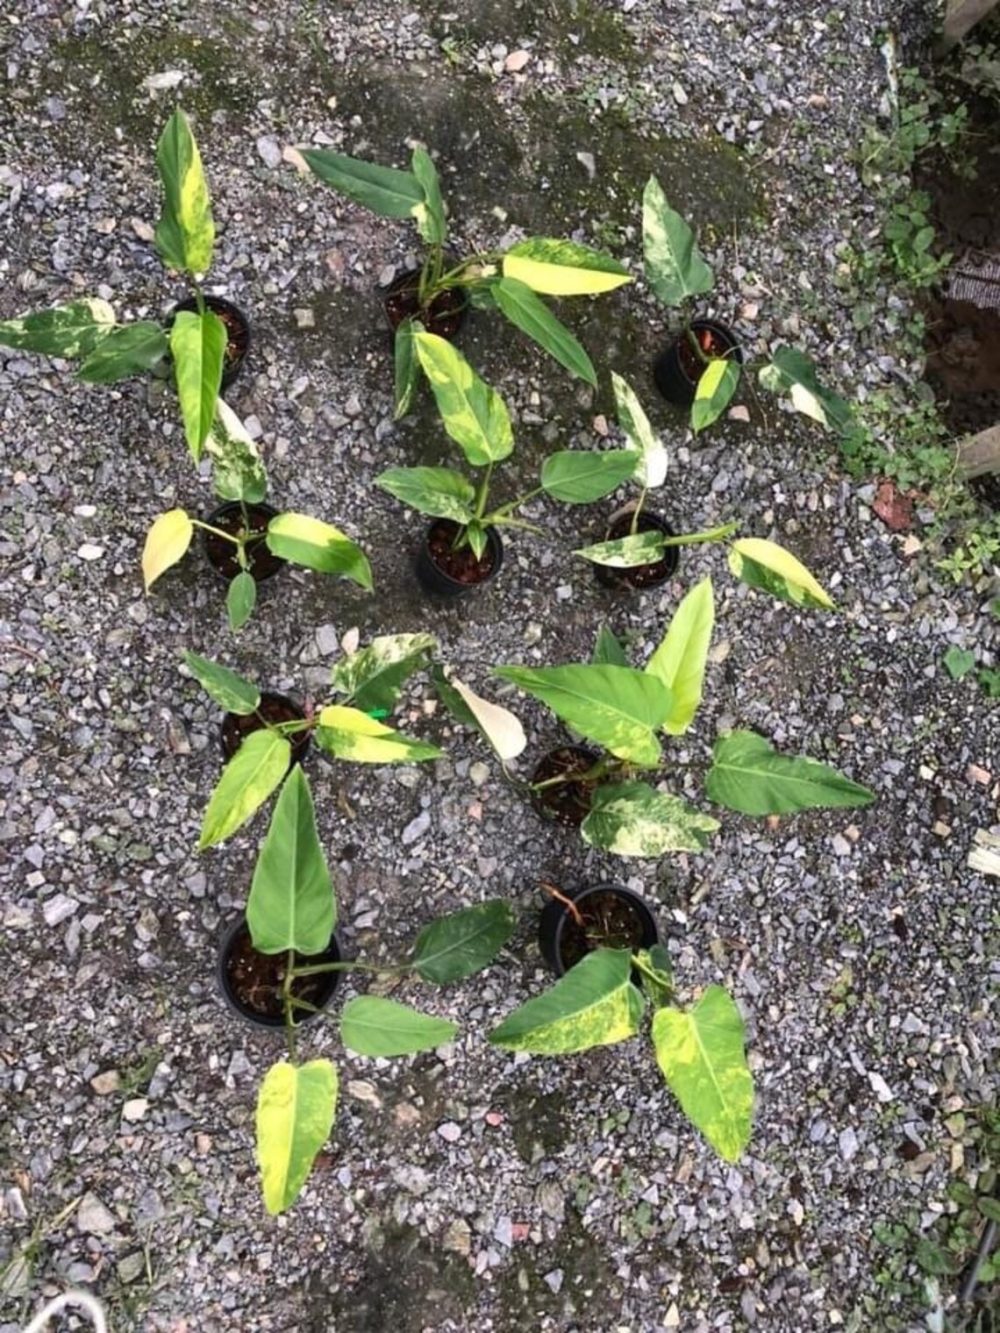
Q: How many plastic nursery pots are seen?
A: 10